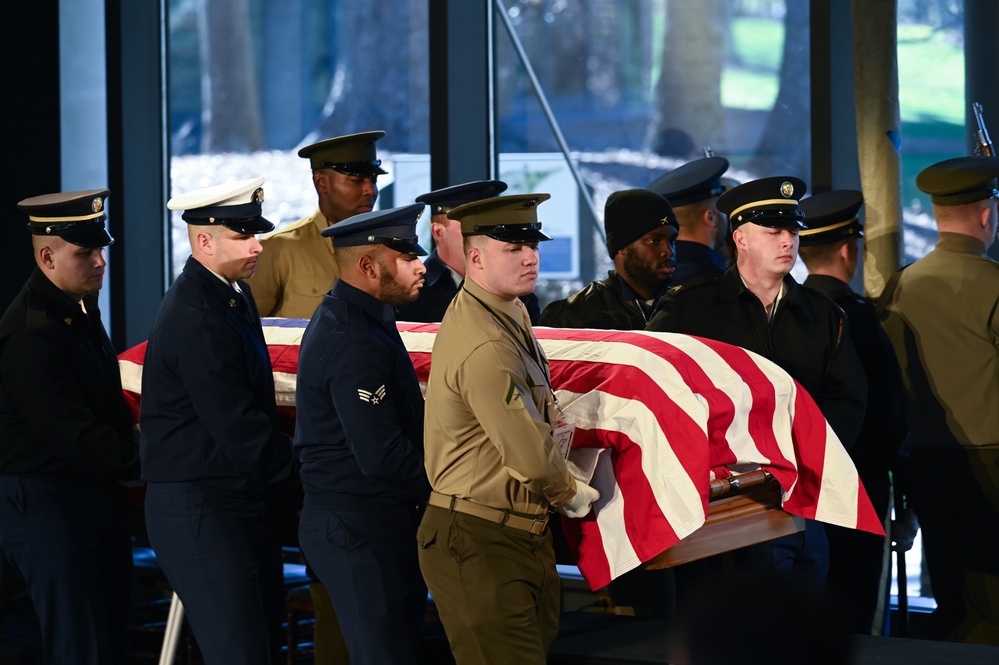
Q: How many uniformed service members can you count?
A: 11